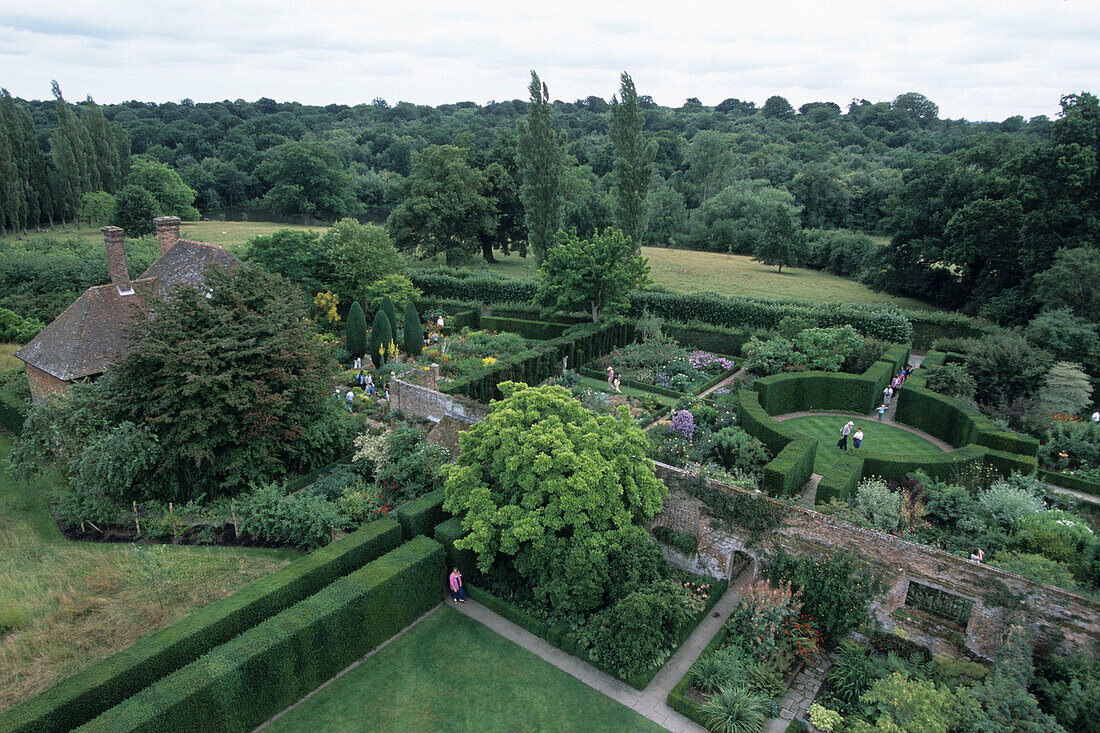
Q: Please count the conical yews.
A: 4